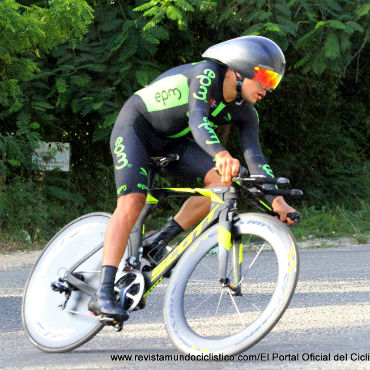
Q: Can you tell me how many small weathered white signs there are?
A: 1